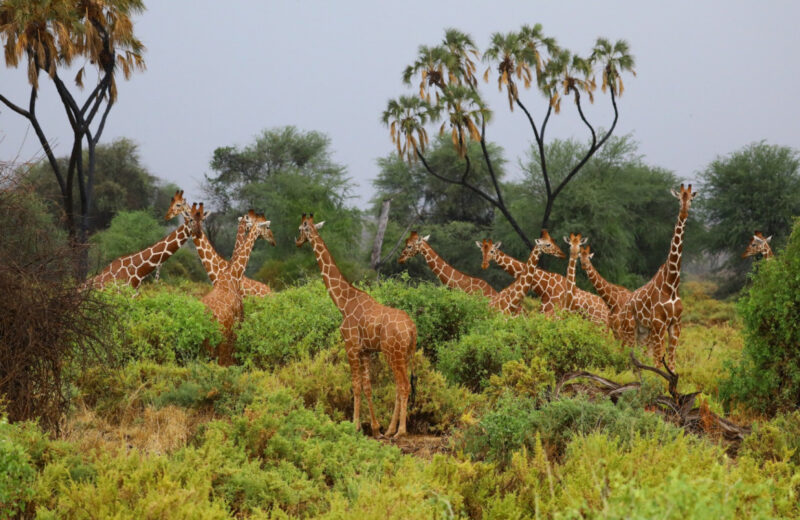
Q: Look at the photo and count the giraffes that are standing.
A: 12